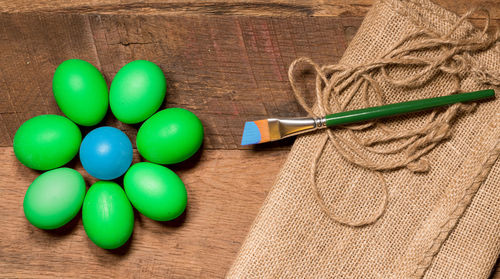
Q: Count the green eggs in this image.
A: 7